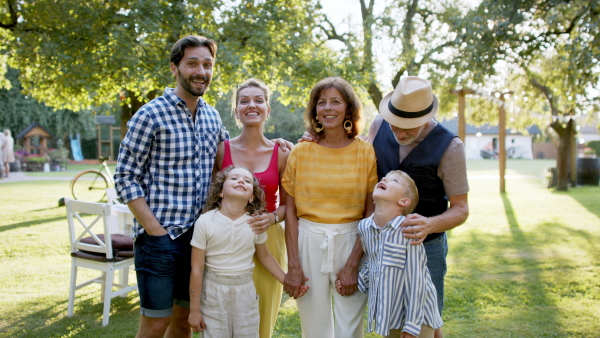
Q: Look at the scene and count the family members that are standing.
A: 6